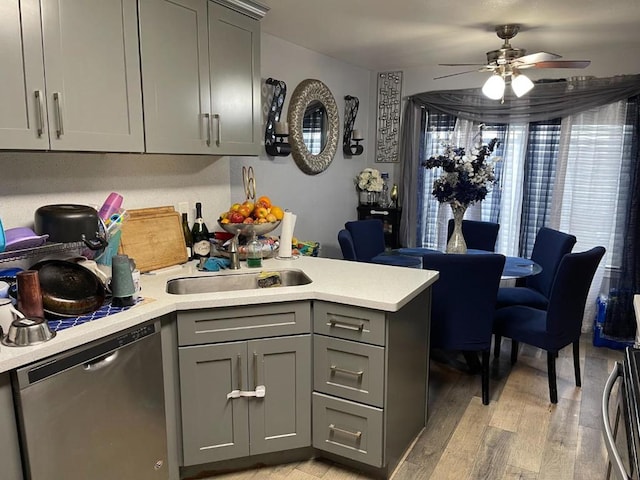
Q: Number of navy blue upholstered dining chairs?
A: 6